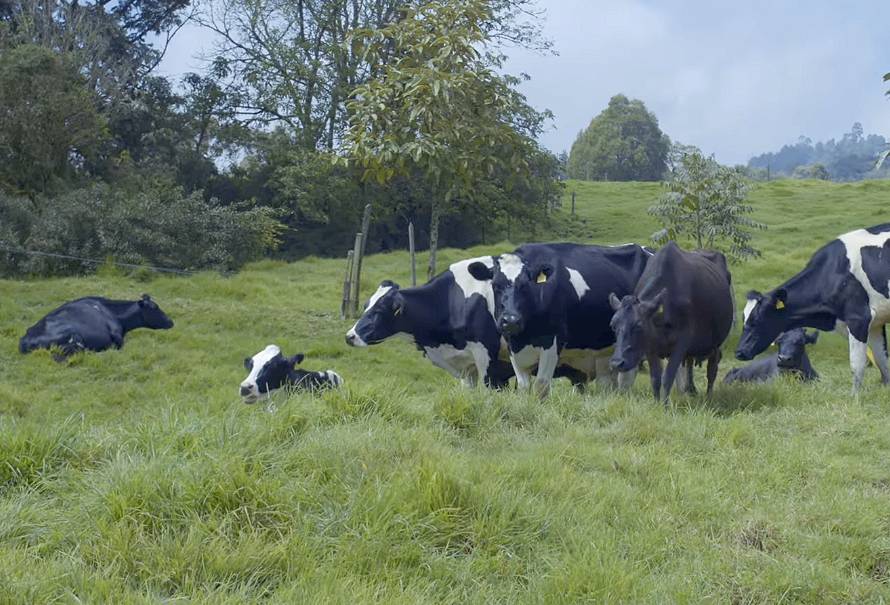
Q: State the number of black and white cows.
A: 4